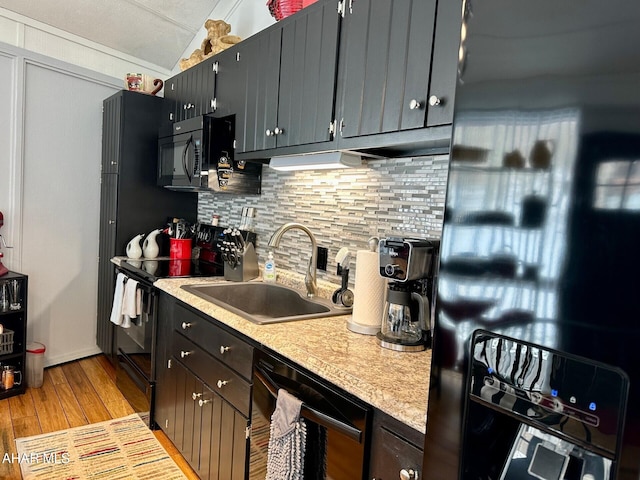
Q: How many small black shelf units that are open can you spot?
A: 1